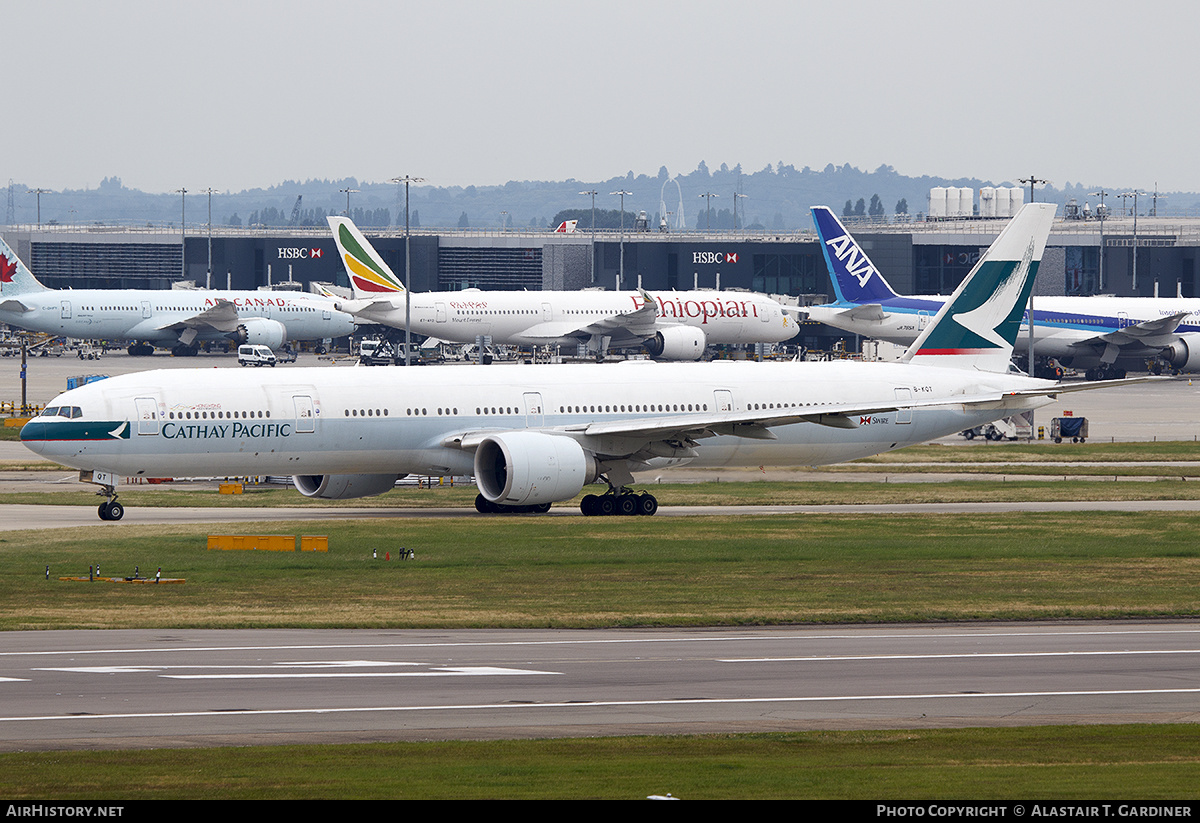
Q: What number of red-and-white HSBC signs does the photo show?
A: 2